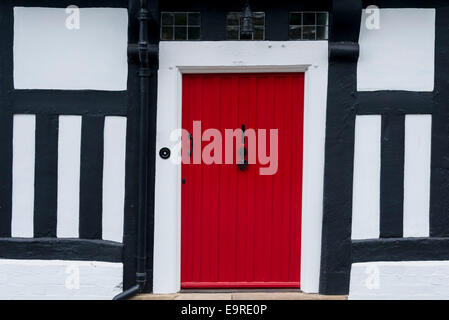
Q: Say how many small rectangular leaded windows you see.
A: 3